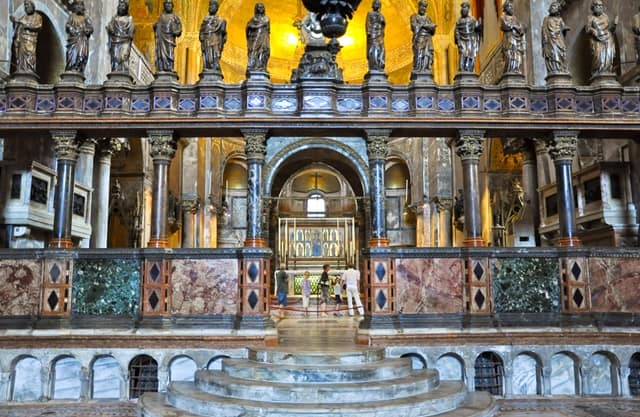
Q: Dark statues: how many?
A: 12